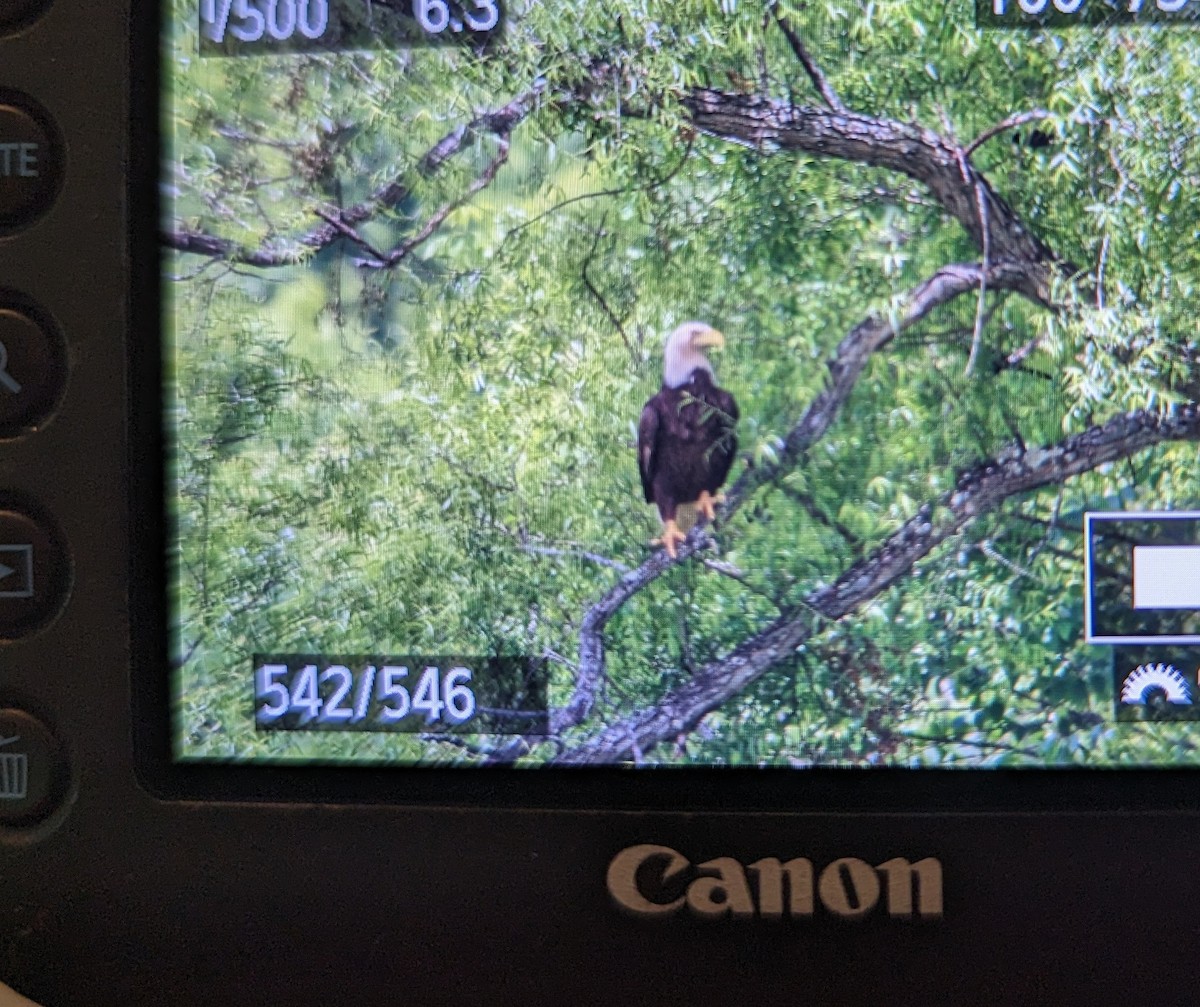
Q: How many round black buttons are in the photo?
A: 5